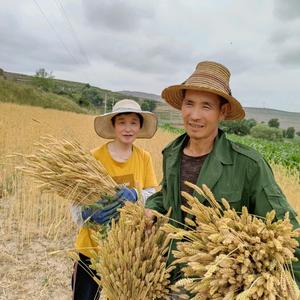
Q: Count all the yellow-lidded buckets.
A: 0